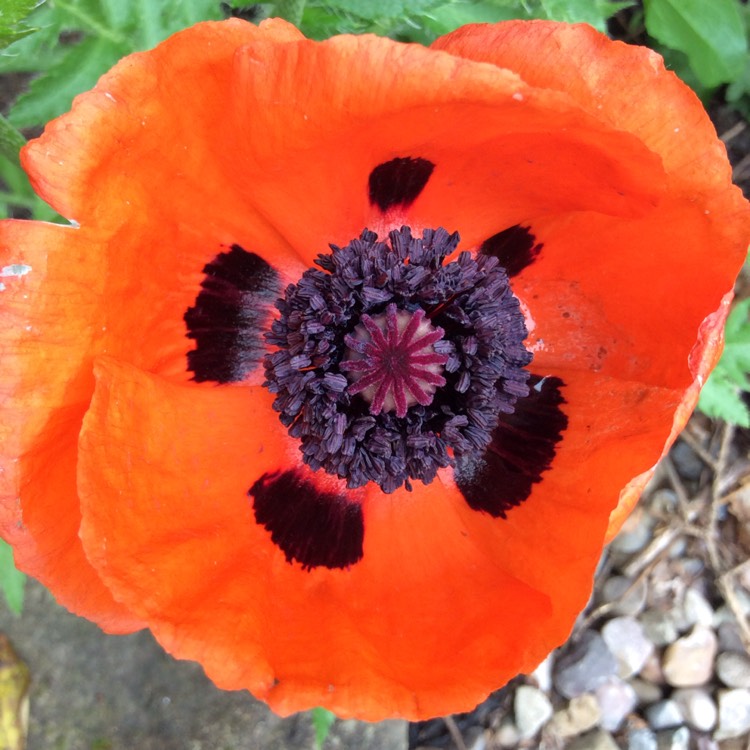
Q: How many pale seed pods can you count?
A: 1